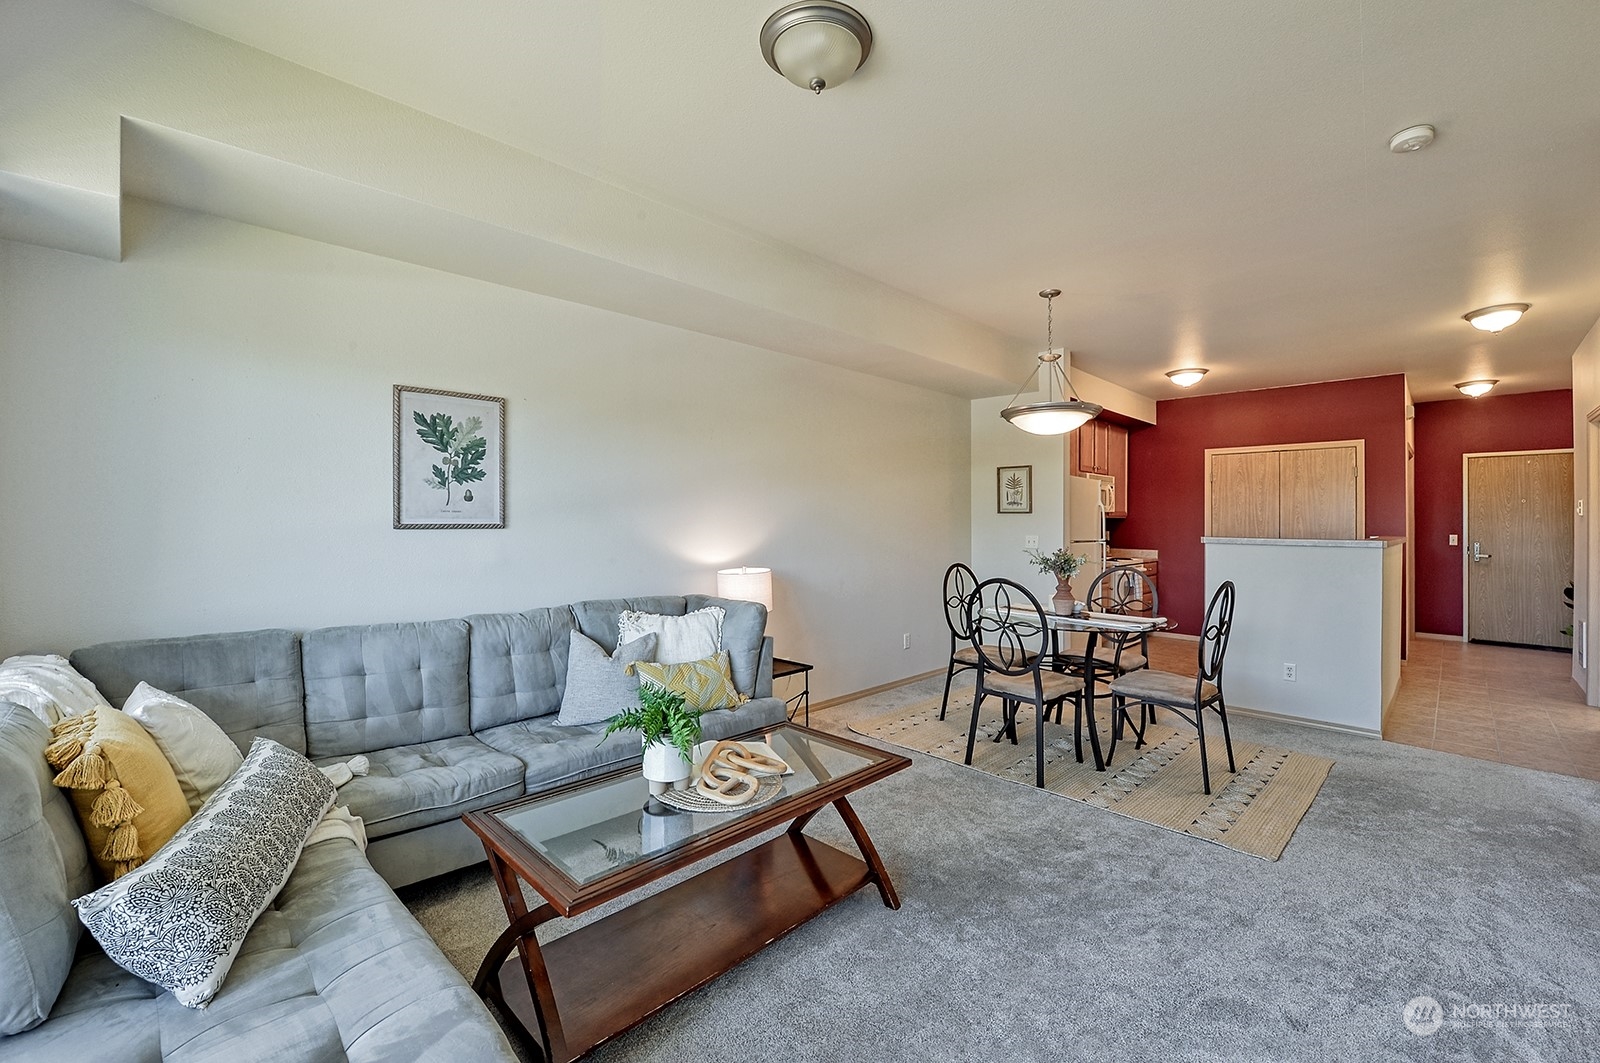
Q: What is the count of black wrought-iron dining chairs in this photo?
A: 4